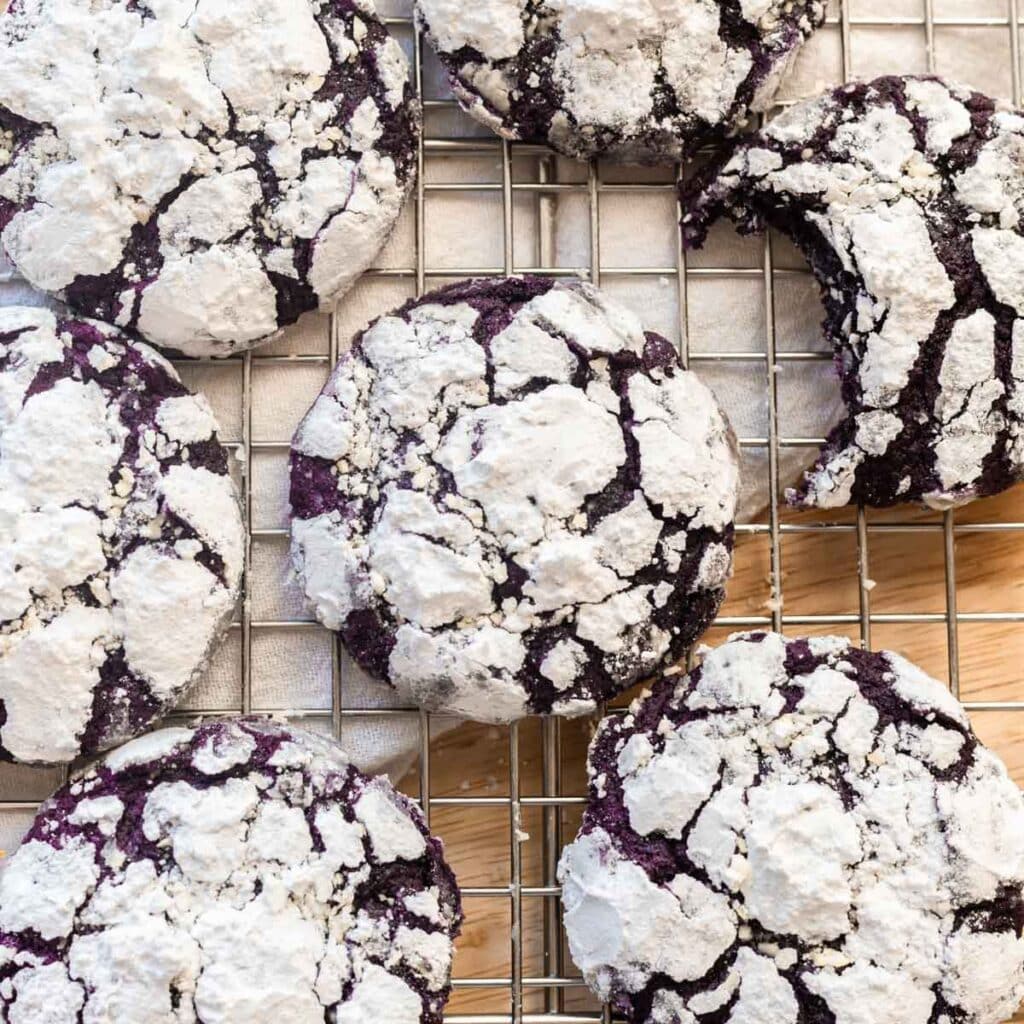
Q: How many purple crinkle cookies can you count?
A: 7